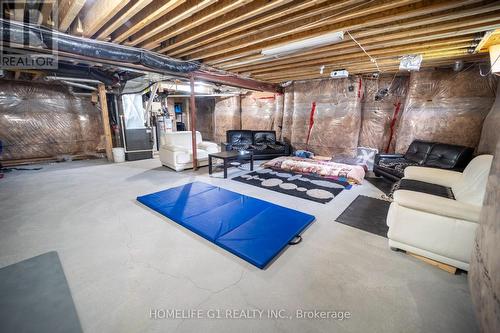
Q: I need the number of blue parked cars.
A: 0